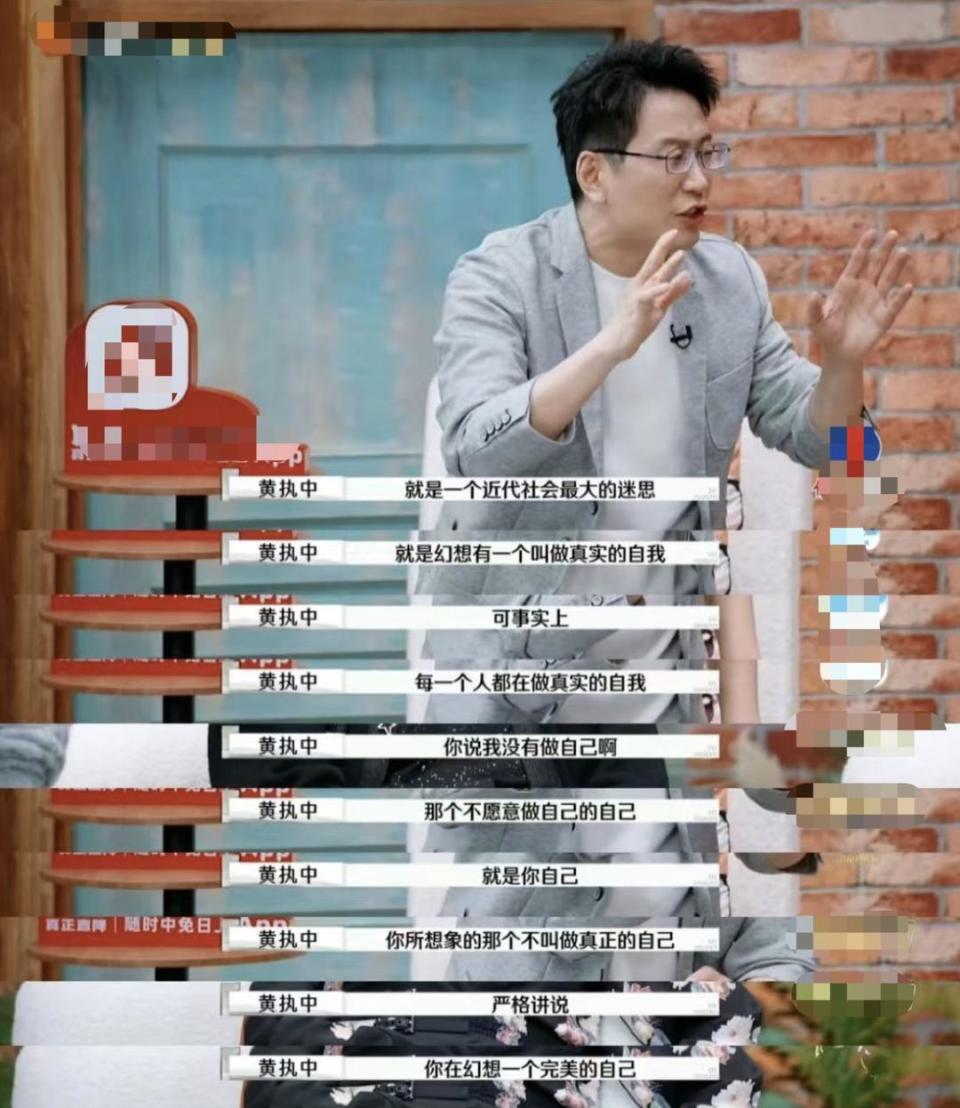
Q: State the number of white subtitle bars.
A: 10